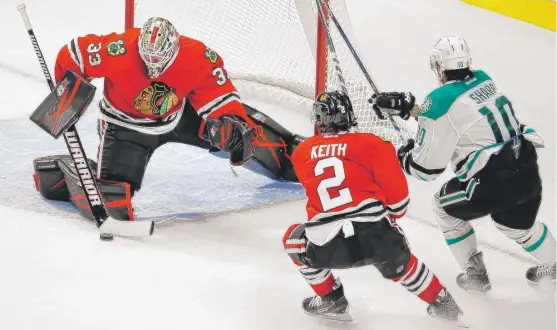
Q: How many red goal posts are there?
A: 2